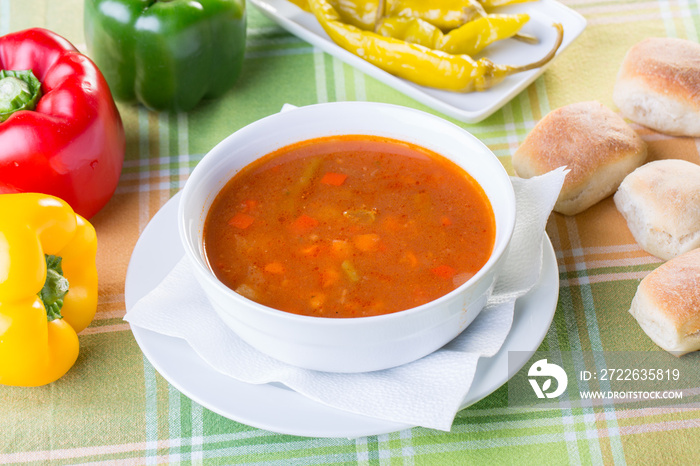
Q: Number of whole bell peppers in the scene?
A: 3